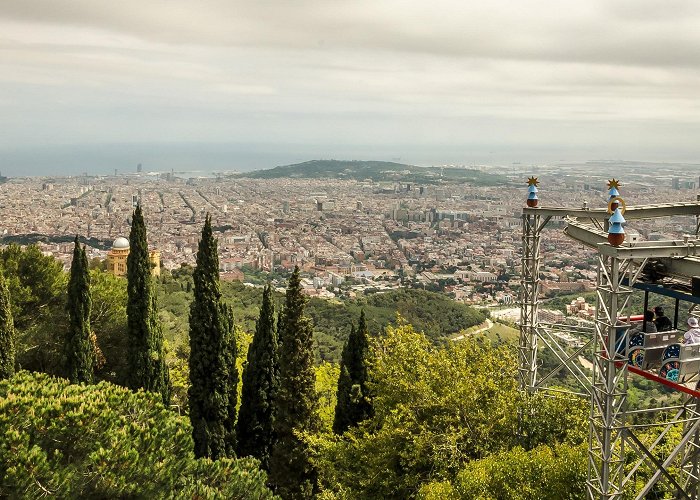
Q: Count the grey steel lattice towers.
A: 2